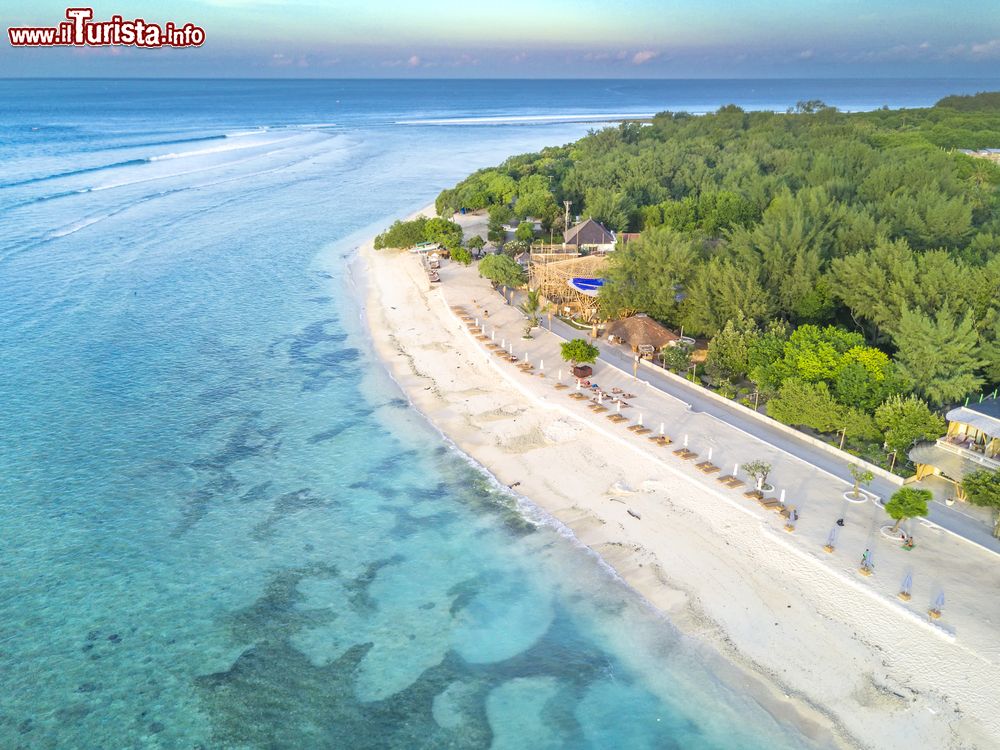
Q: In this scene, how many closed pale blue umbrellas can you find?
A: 5